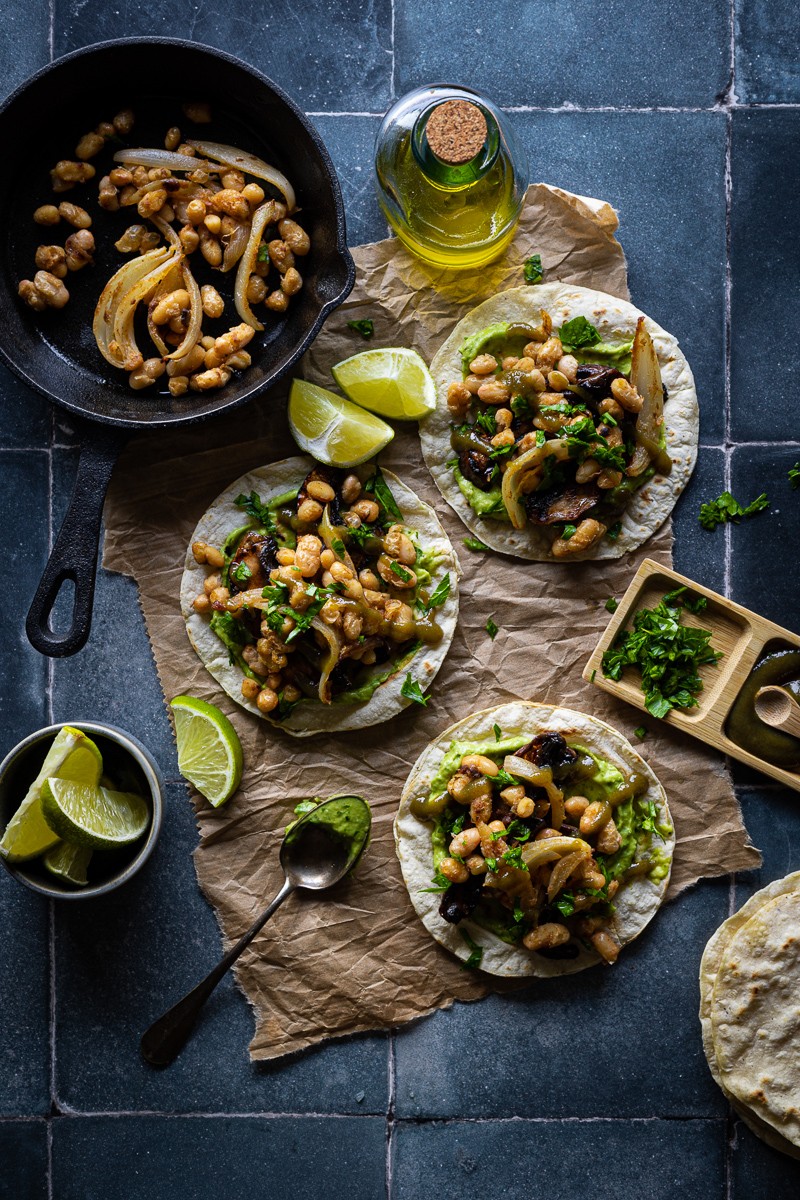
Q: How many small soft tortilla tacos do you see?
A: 3